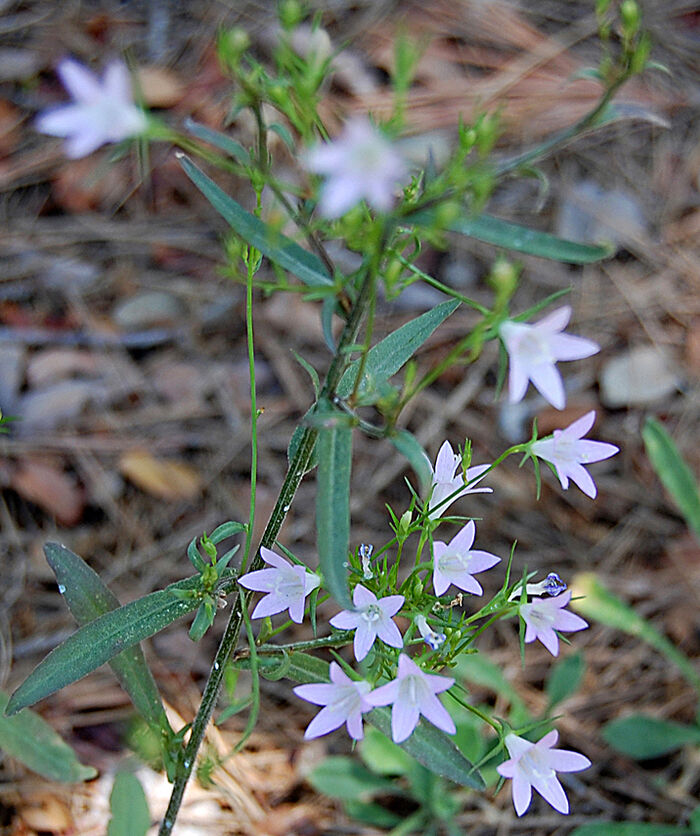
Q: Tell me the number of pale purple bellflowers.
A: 12